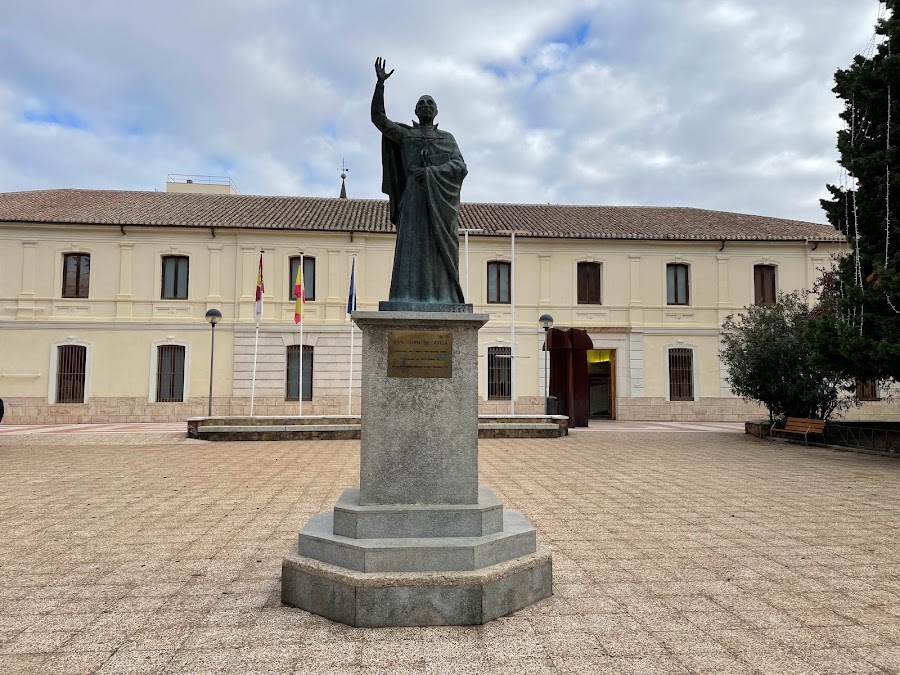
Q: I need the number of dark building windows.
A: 13